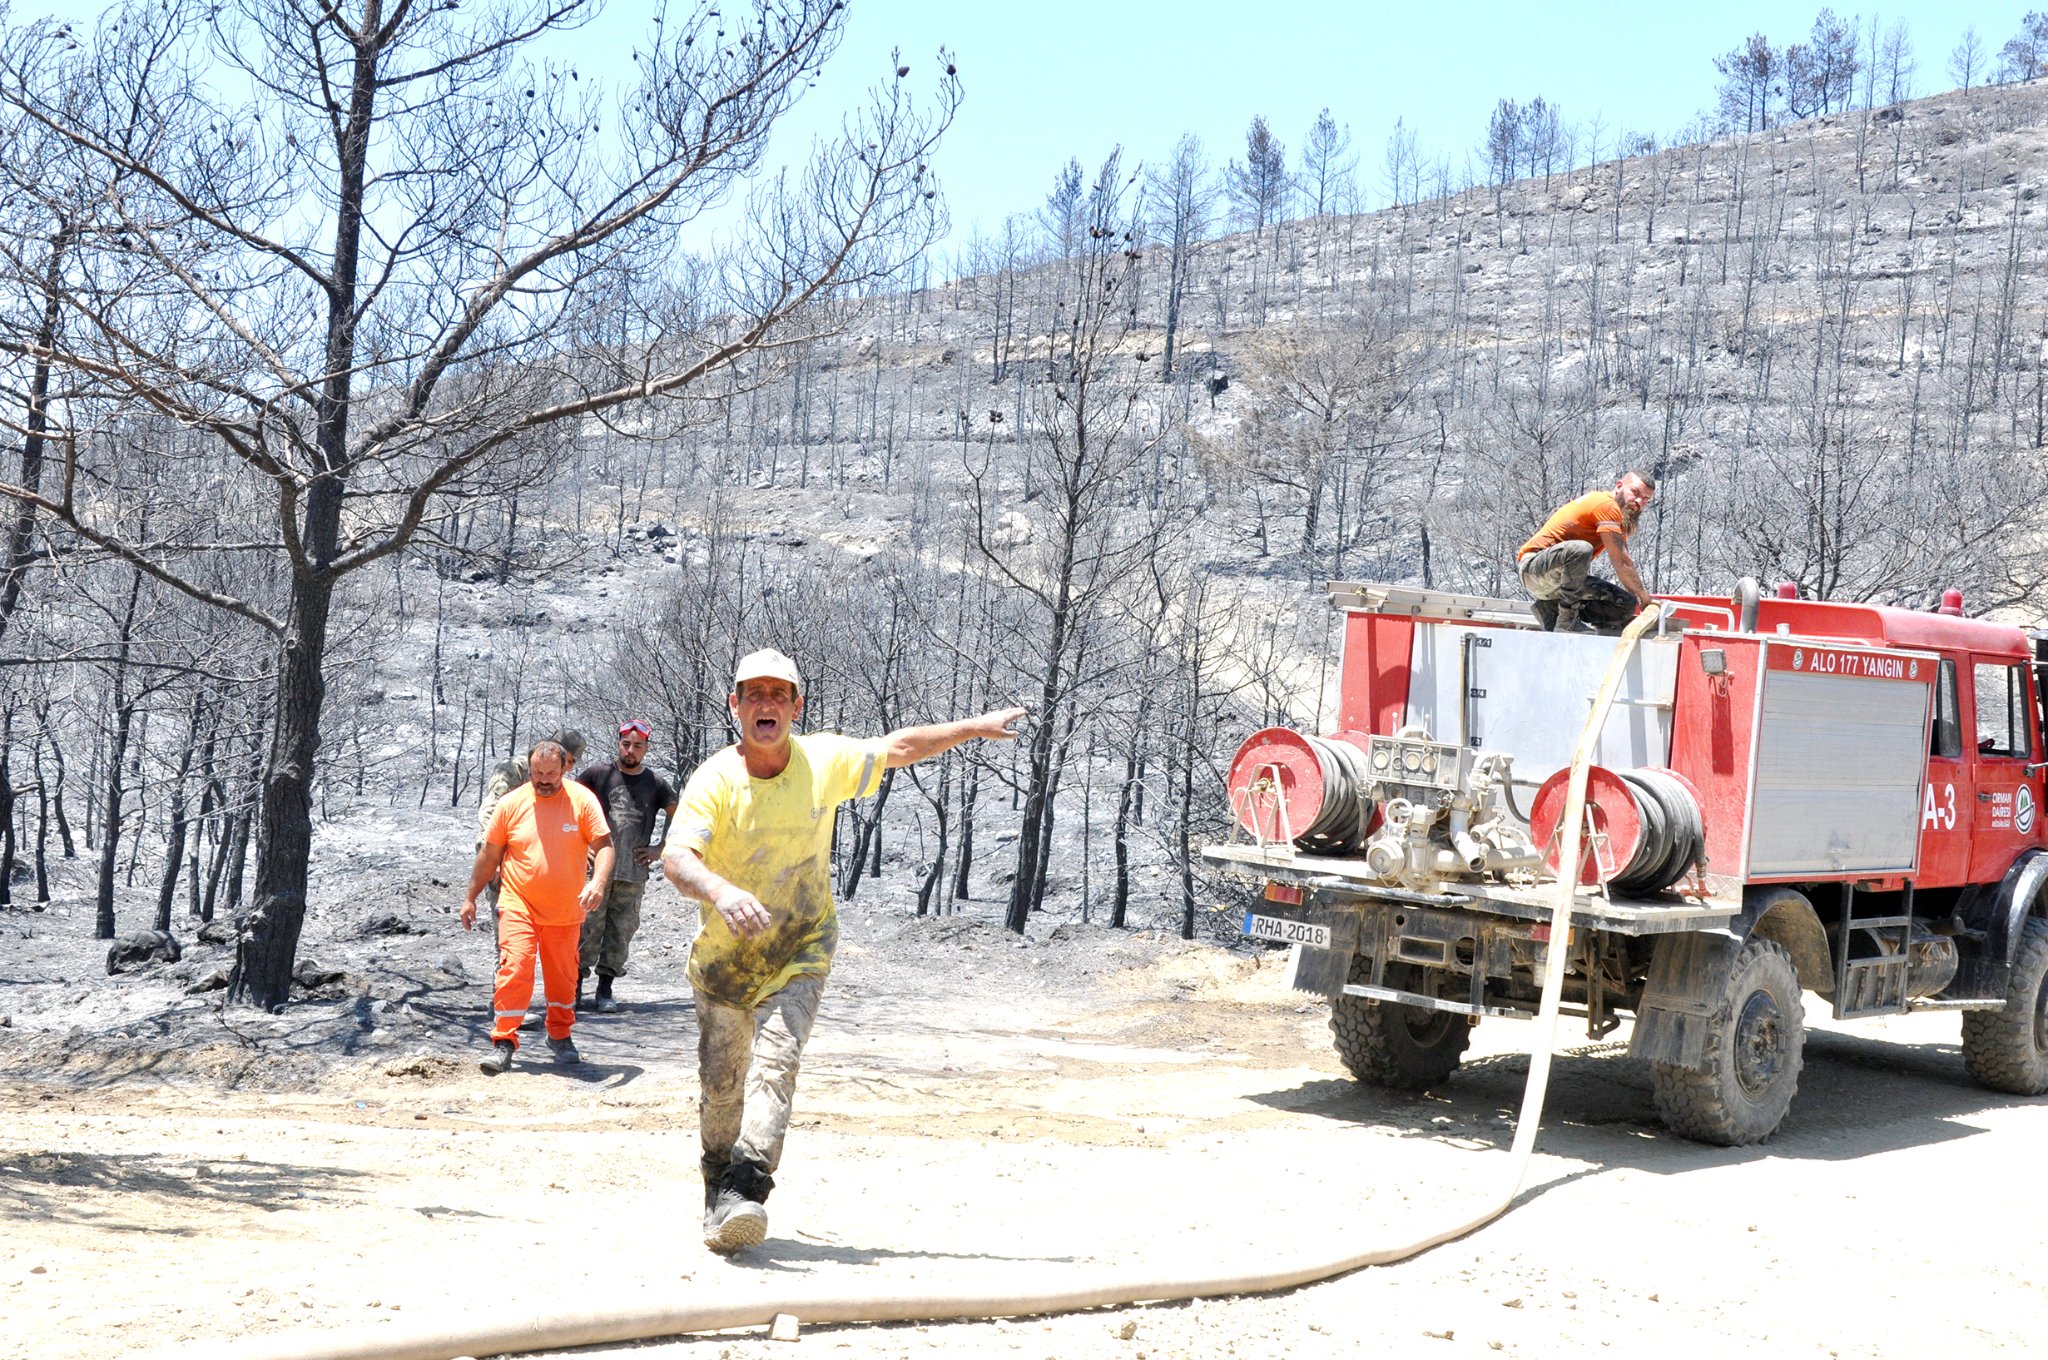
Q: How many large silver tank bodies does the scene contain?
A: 1